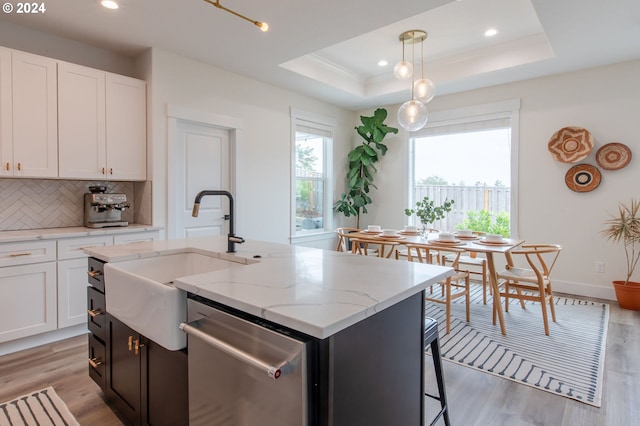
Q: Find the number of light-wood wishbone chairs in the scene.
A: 6